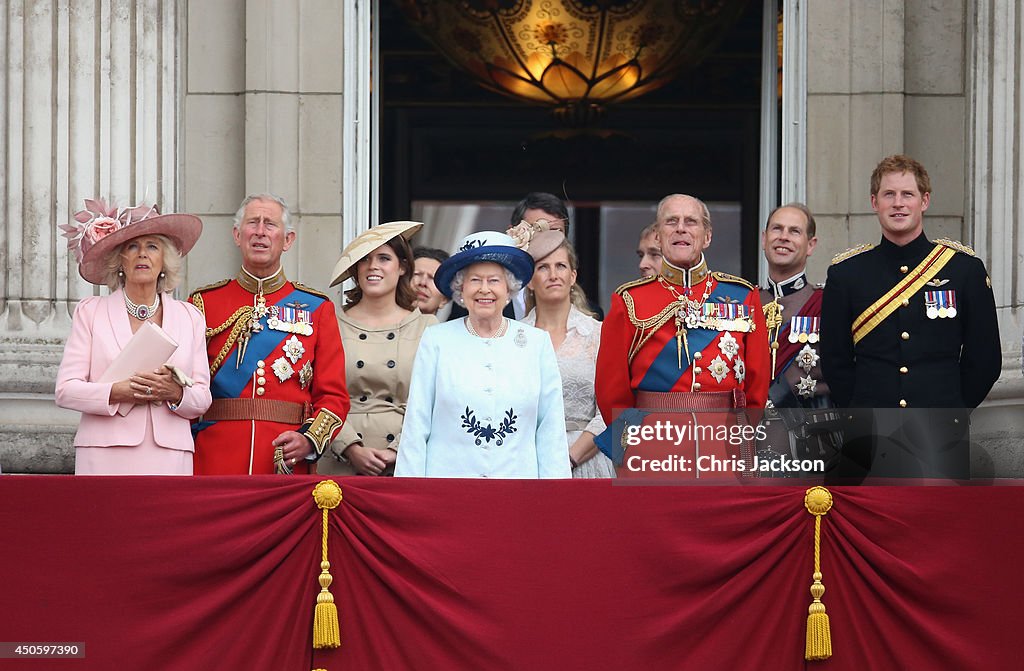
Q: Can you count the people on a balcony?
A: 11